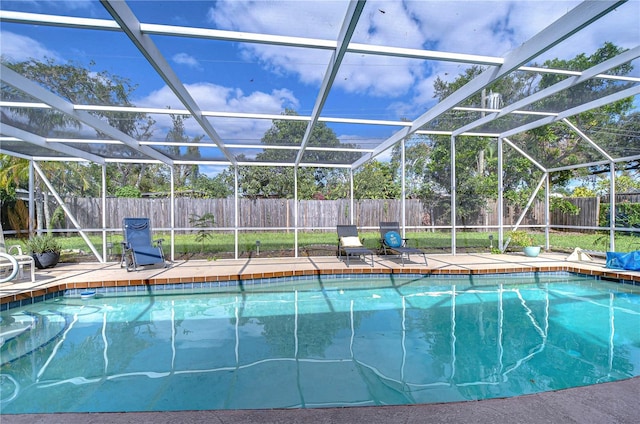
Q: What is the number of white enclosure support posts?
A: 11